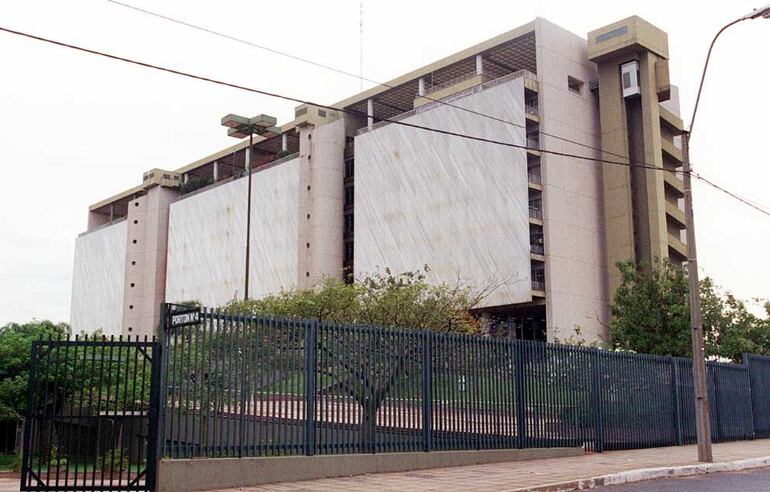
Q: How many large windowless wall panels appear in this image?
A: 3